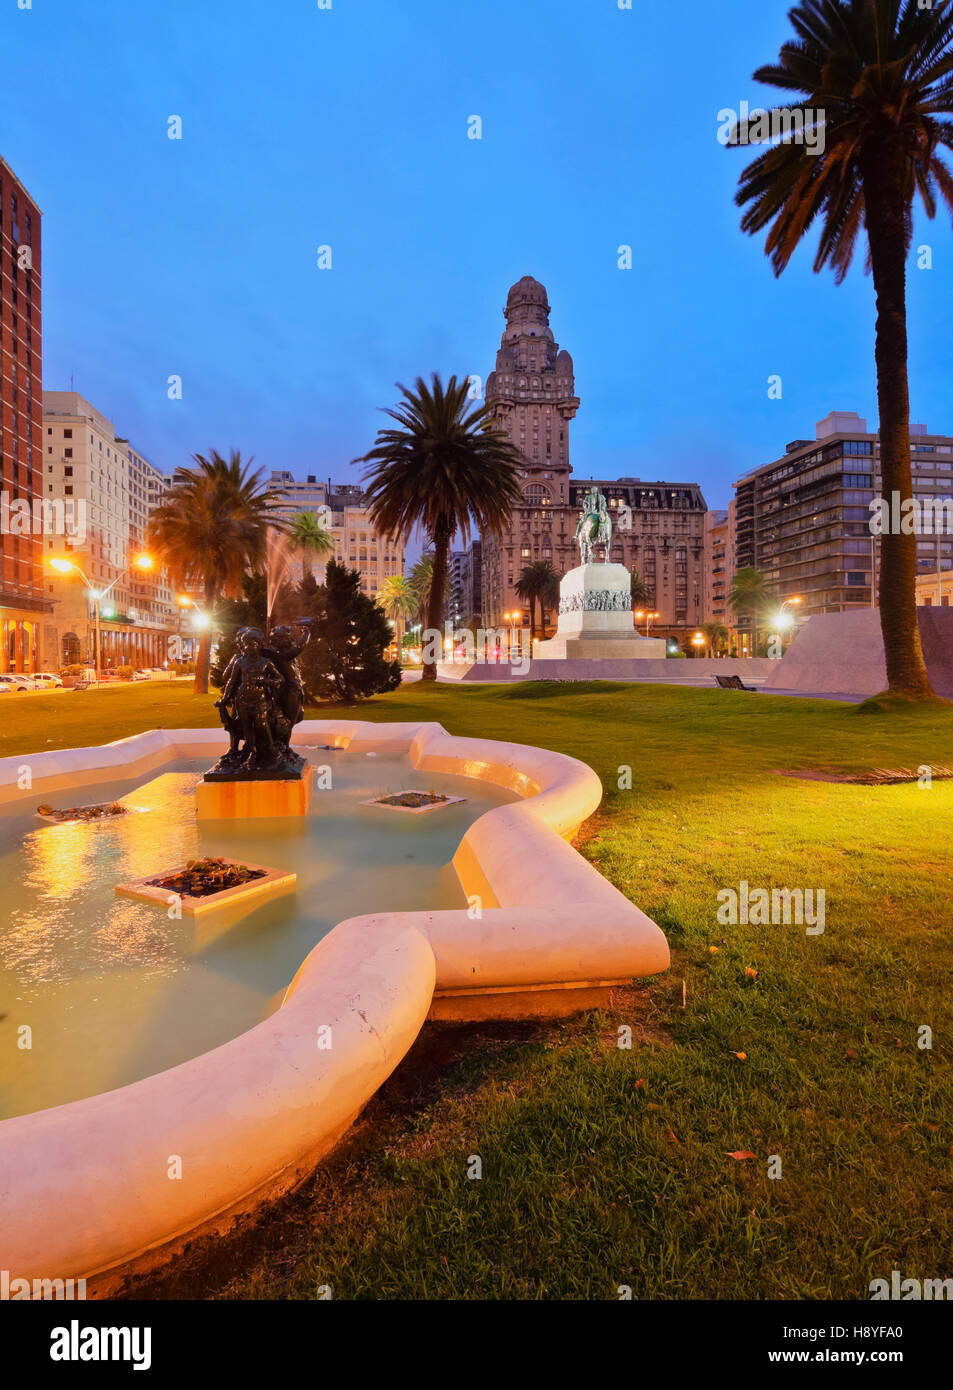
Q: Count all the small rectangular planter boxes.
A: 3